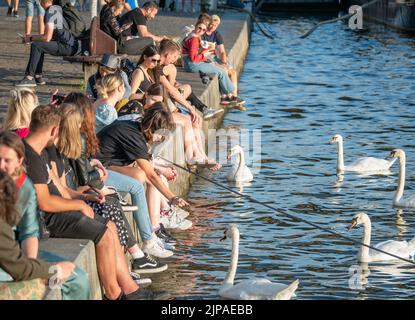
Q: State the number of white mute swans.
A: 5